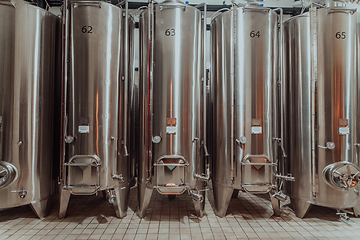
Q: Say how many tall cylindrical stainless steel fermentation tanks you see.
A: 5